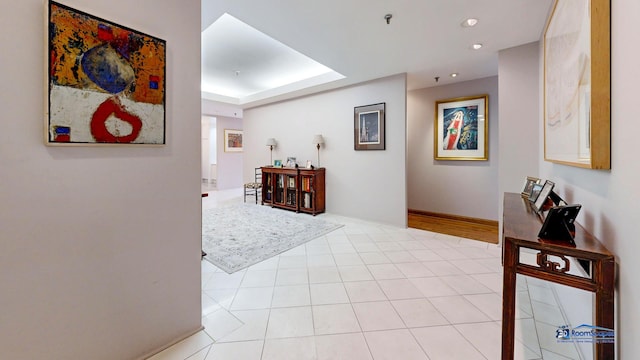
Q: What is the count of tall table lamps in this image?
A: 2